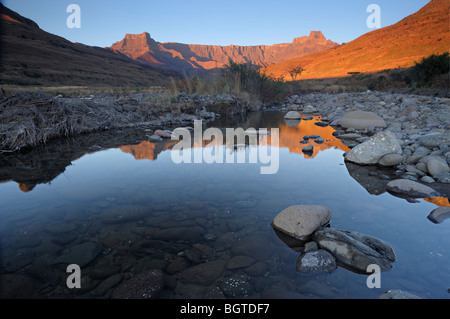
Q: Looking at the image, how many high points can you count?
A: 2